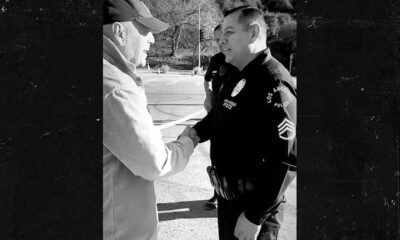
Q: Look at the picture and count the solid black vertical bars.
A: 2